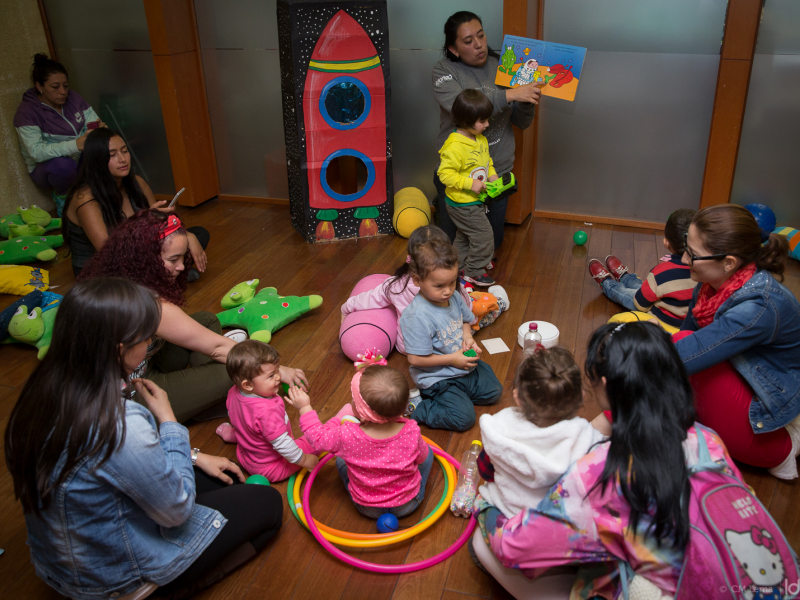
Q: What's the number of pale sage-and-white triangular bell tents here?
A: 0